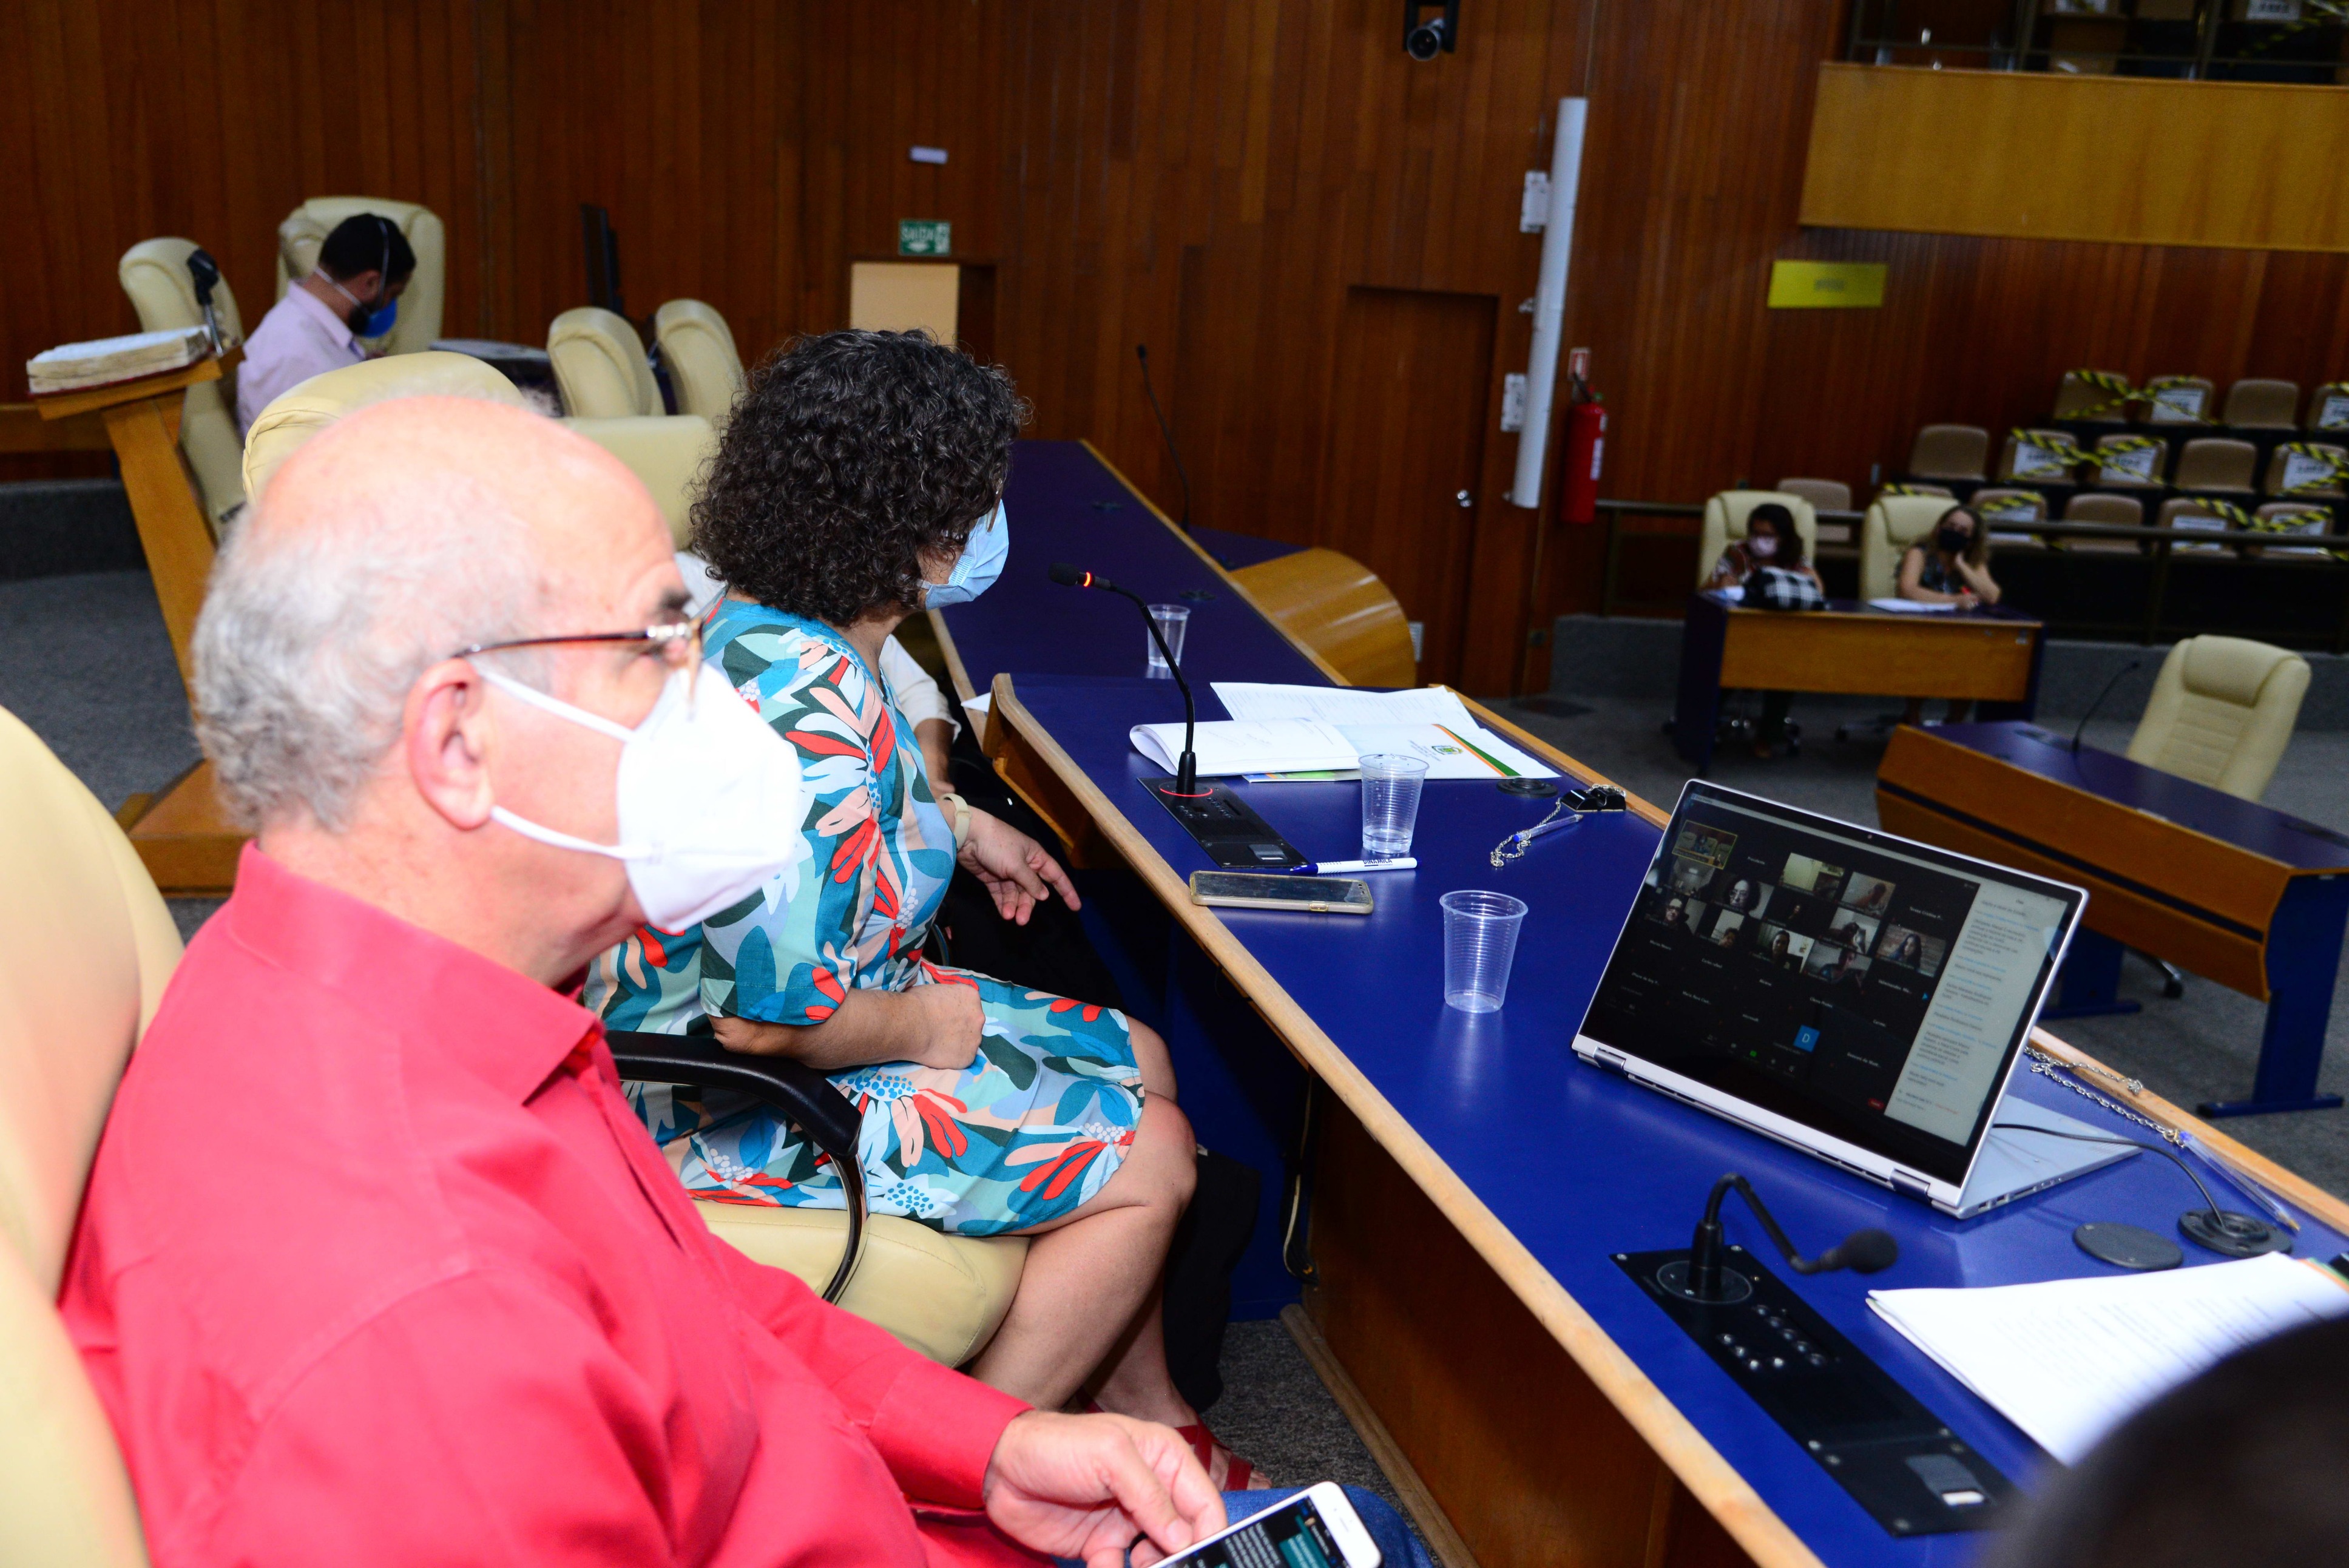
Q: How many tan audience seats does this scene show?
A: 15